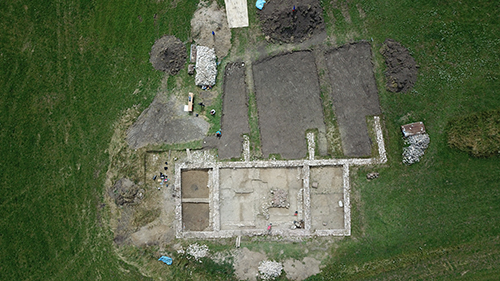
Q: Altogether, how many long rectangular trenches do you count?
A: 3